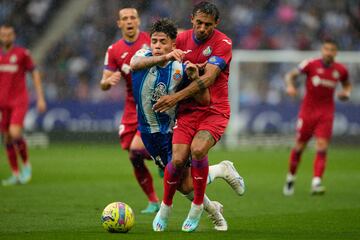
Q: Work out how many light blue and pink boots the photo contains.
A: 2